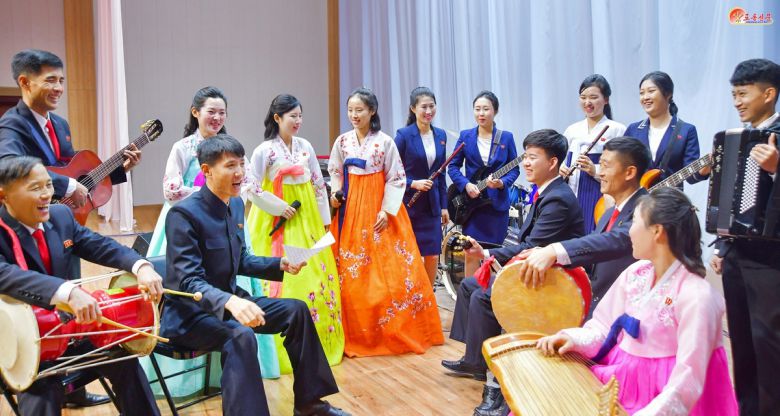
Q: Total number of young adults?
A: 14